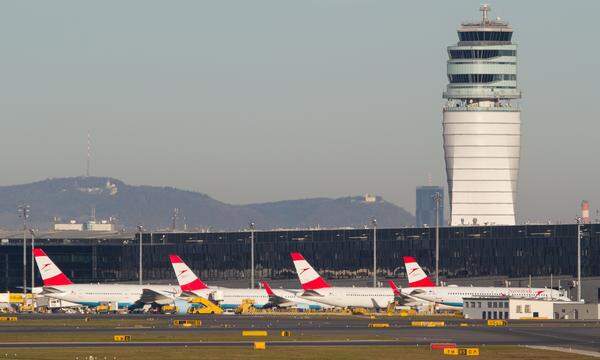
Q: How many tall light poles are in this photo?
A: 7